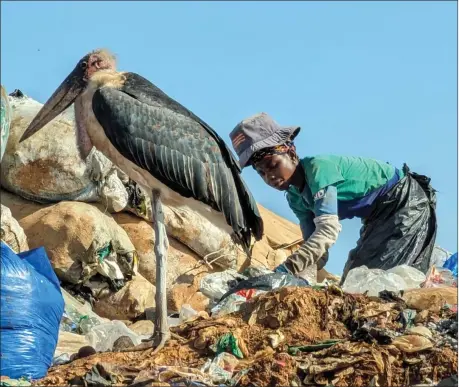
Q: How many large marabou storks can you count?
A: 1